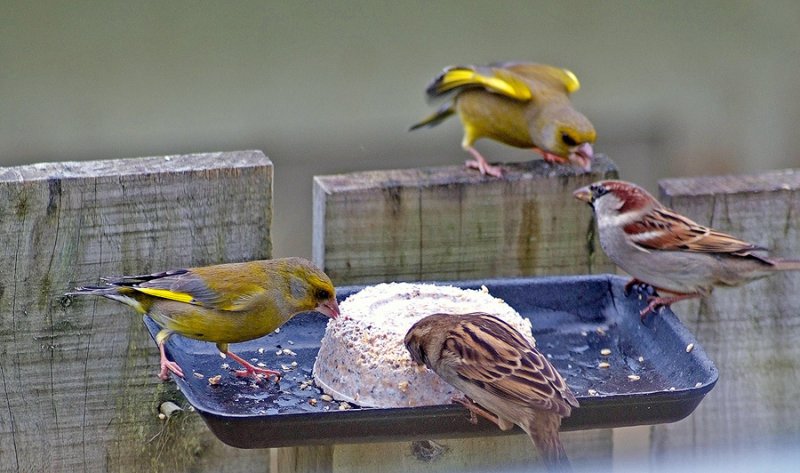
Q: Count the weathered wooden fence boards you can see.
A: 3